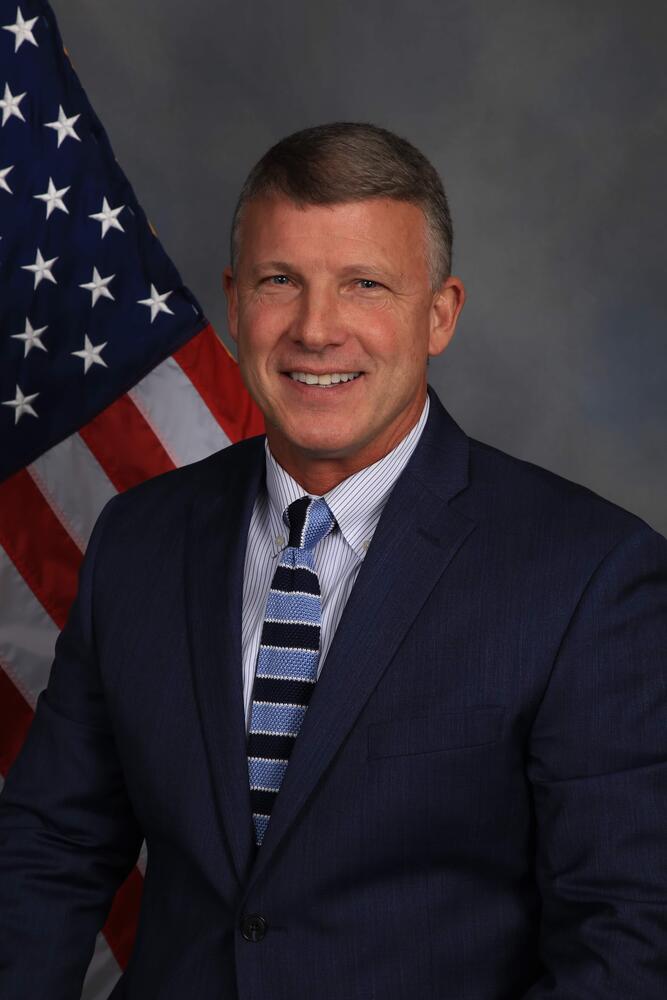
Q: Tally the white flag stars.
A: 12